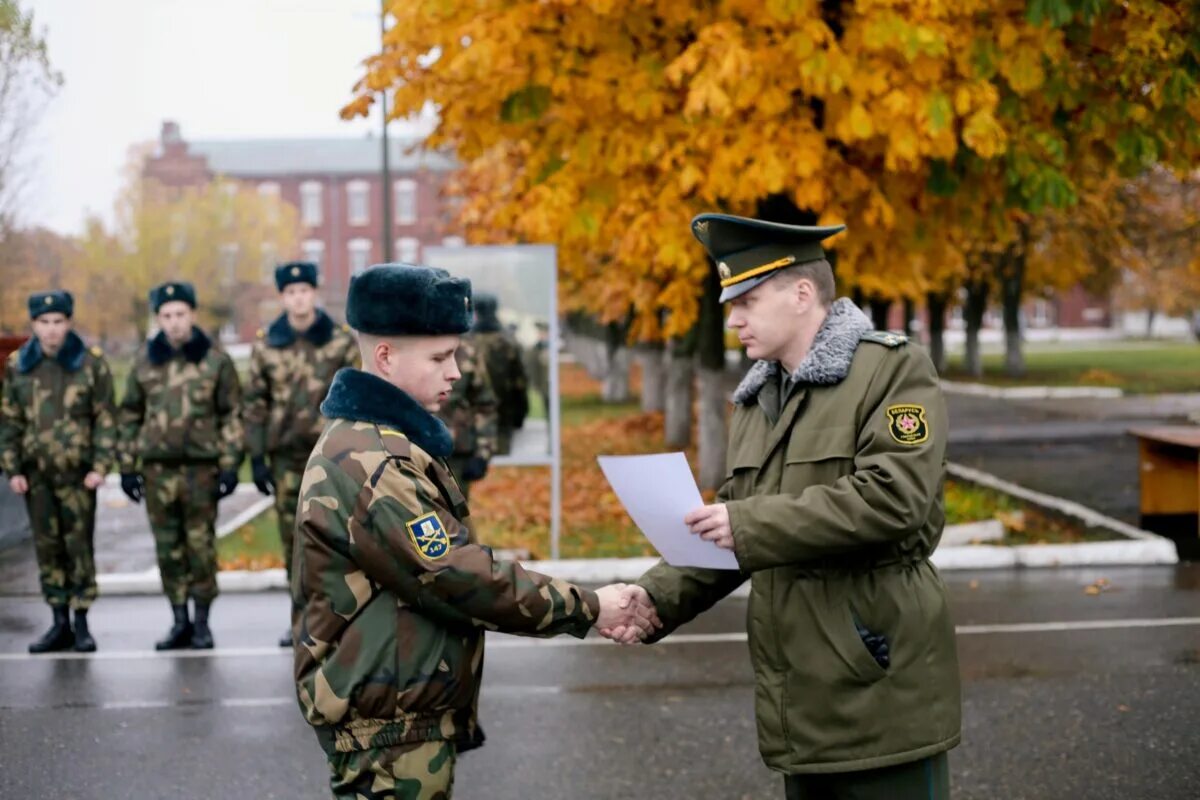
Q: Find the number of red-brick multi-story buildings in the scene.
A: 1